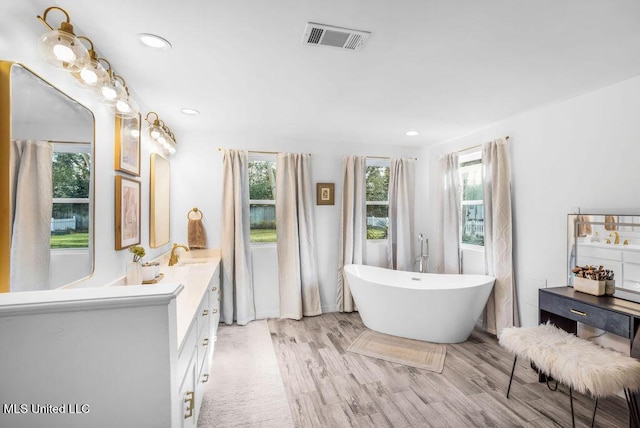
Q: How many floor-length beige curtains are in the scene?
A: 6